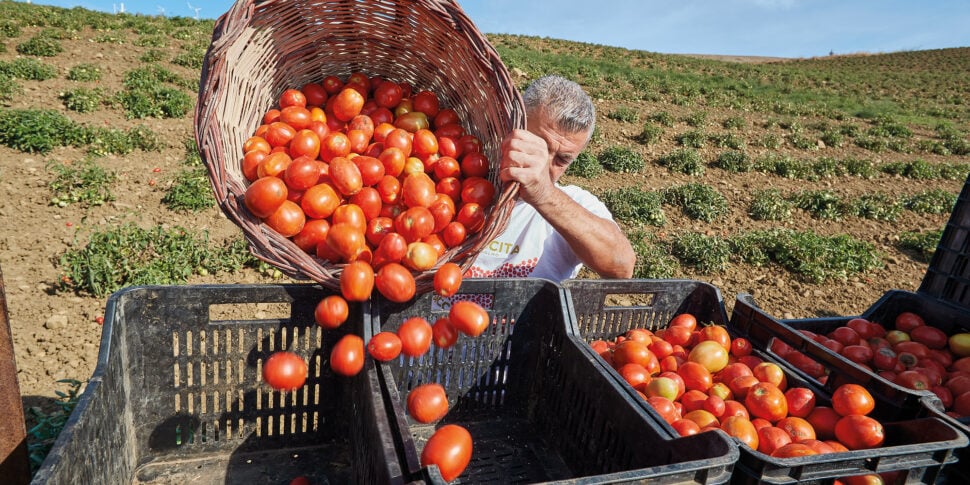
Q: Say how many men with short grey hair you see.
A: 1